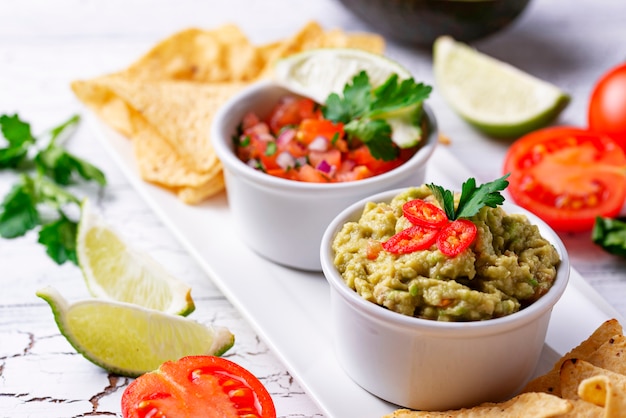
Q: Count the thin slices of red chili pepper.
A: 3